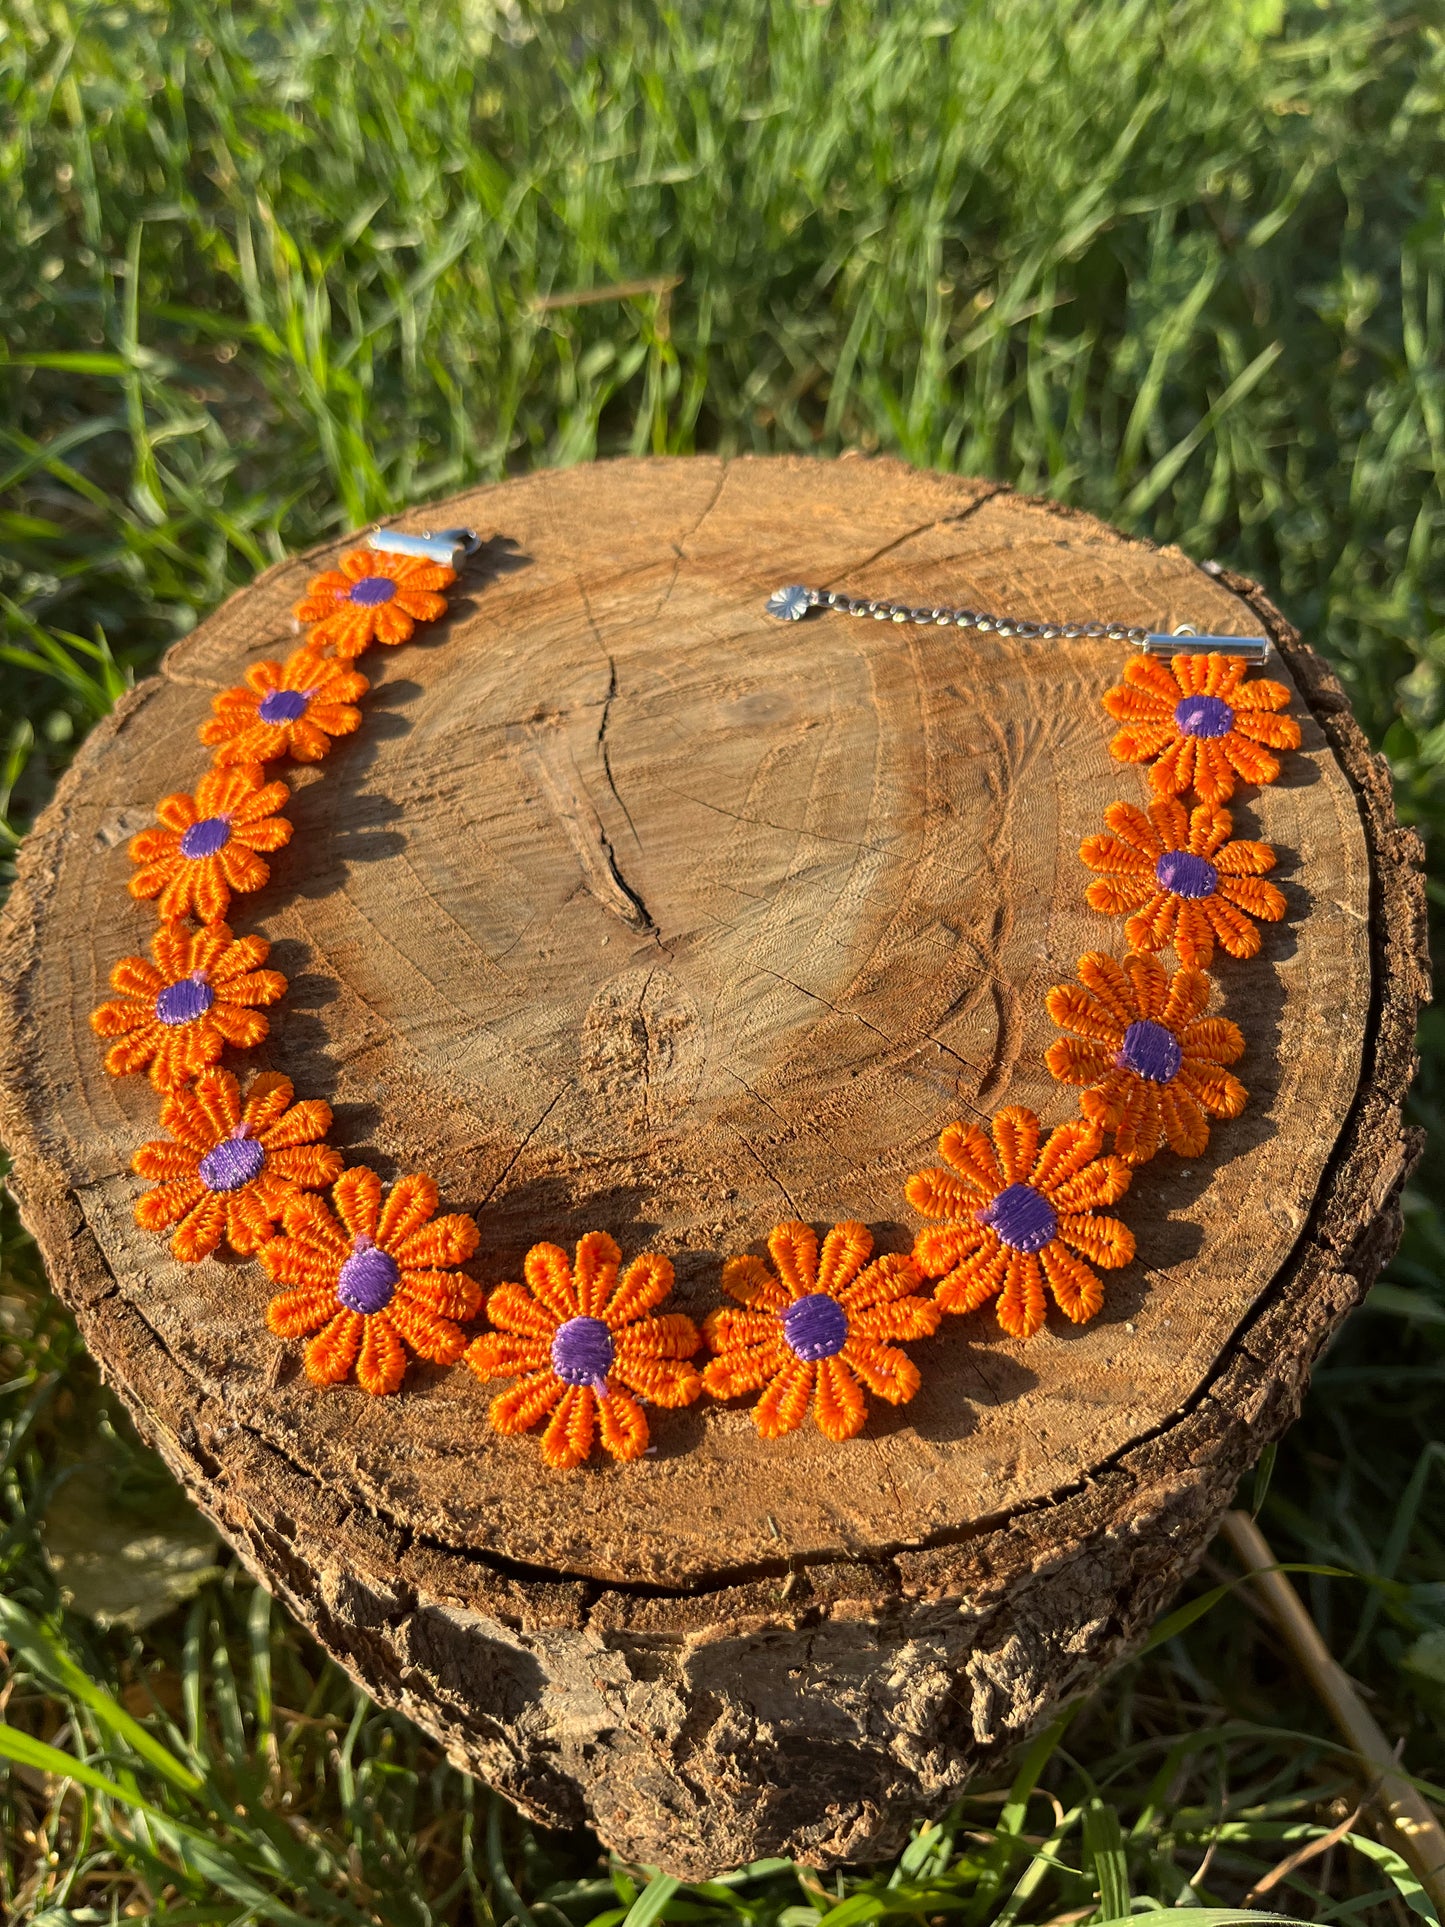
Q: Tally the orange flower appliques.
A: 12